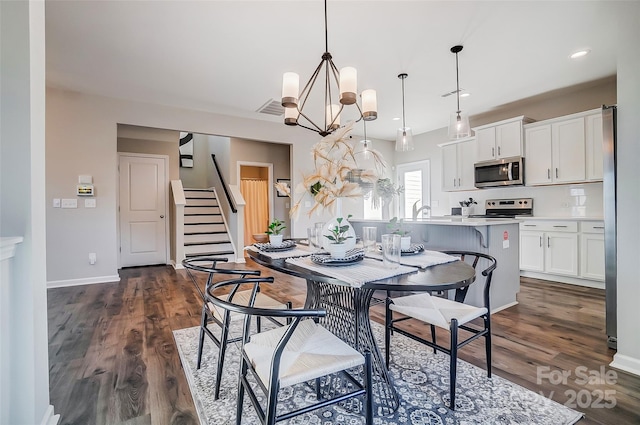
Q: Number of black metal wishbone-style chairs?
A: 3